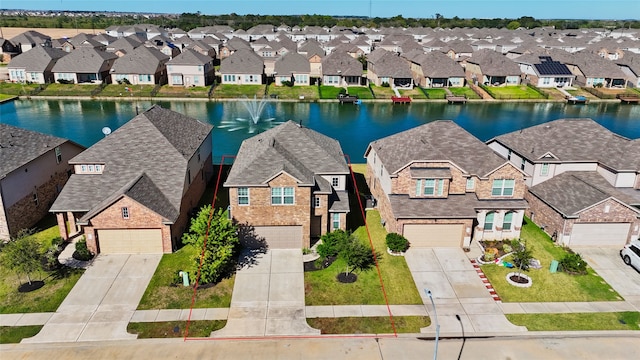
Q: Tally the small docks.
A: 5